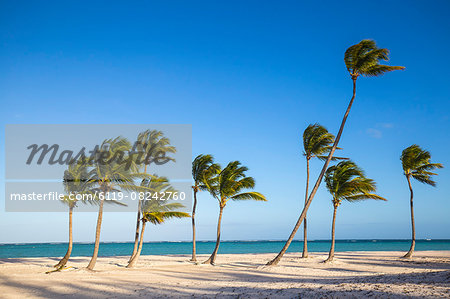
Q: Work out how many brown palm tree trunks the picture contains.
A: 10